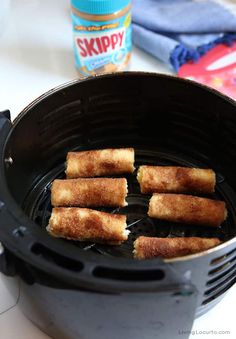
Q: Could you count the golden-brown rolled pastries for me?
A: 6